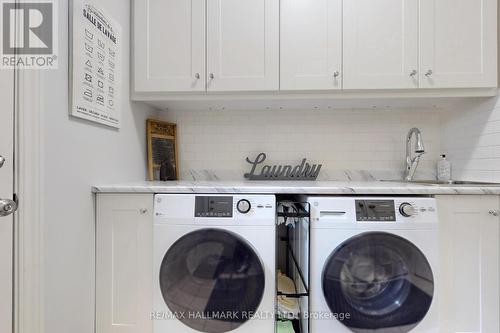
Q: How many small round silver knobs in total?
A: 7